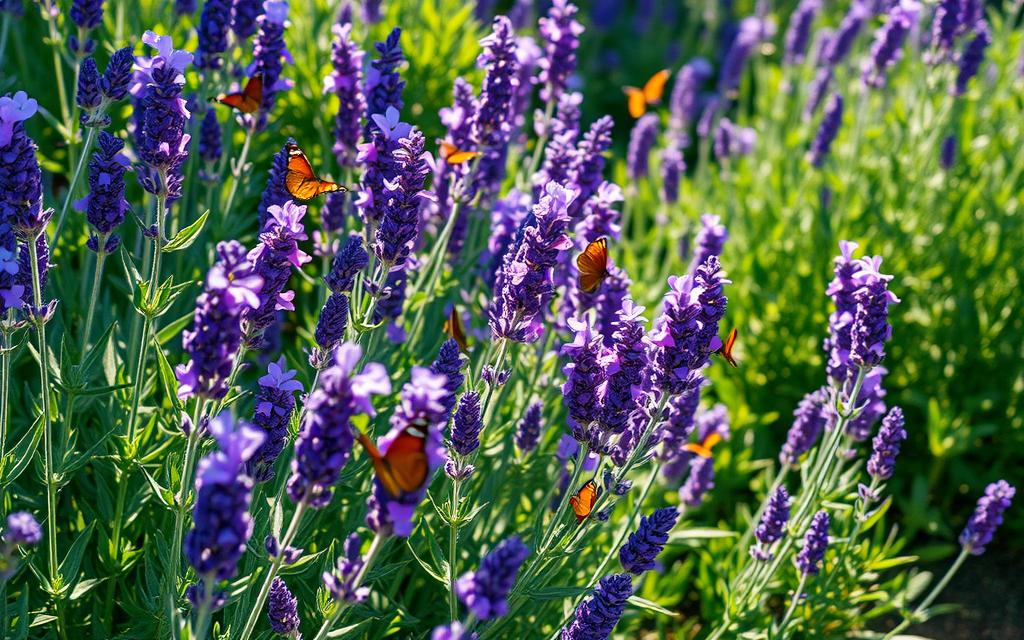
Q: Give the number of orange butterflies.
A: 10